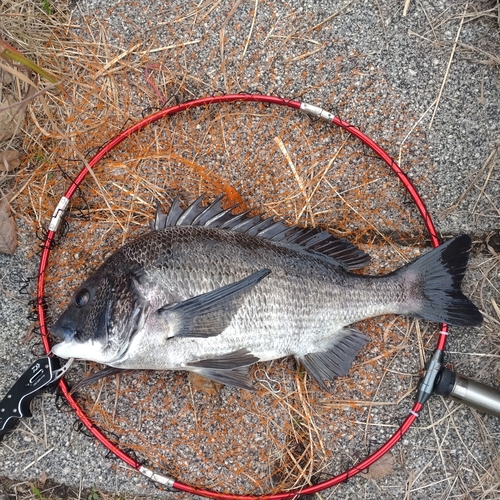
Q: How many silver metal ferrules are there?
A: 3